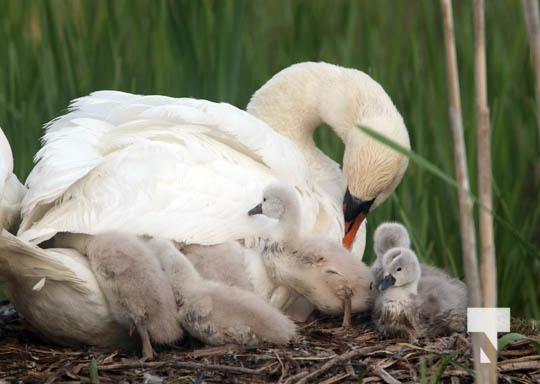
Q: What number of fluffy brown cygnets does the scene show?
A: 6